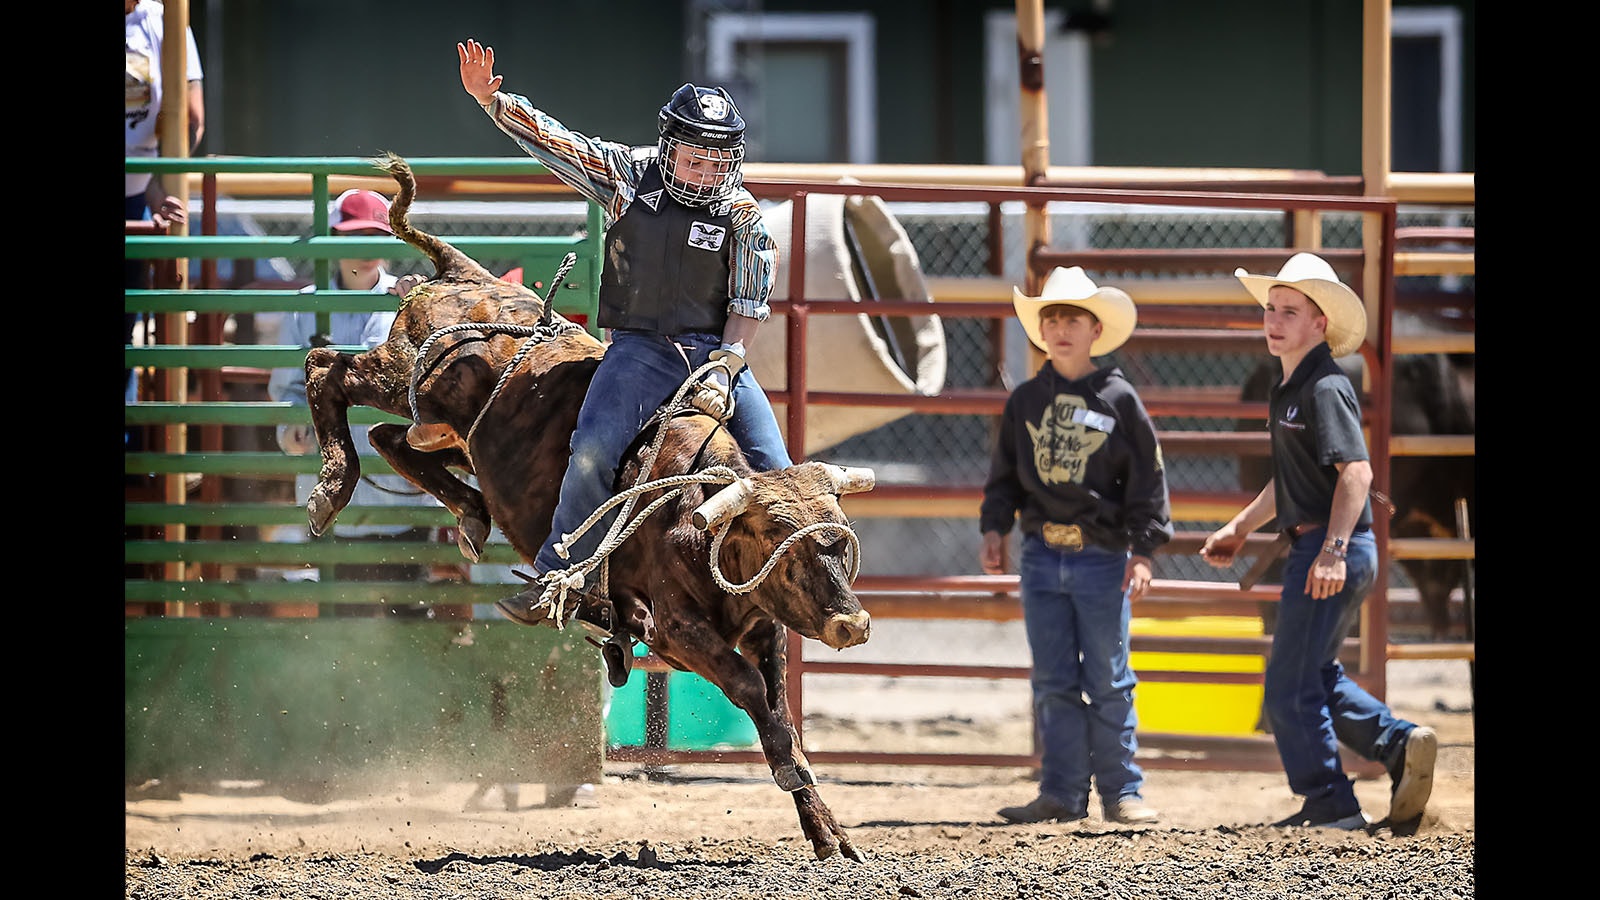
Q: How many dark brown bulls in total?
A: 1